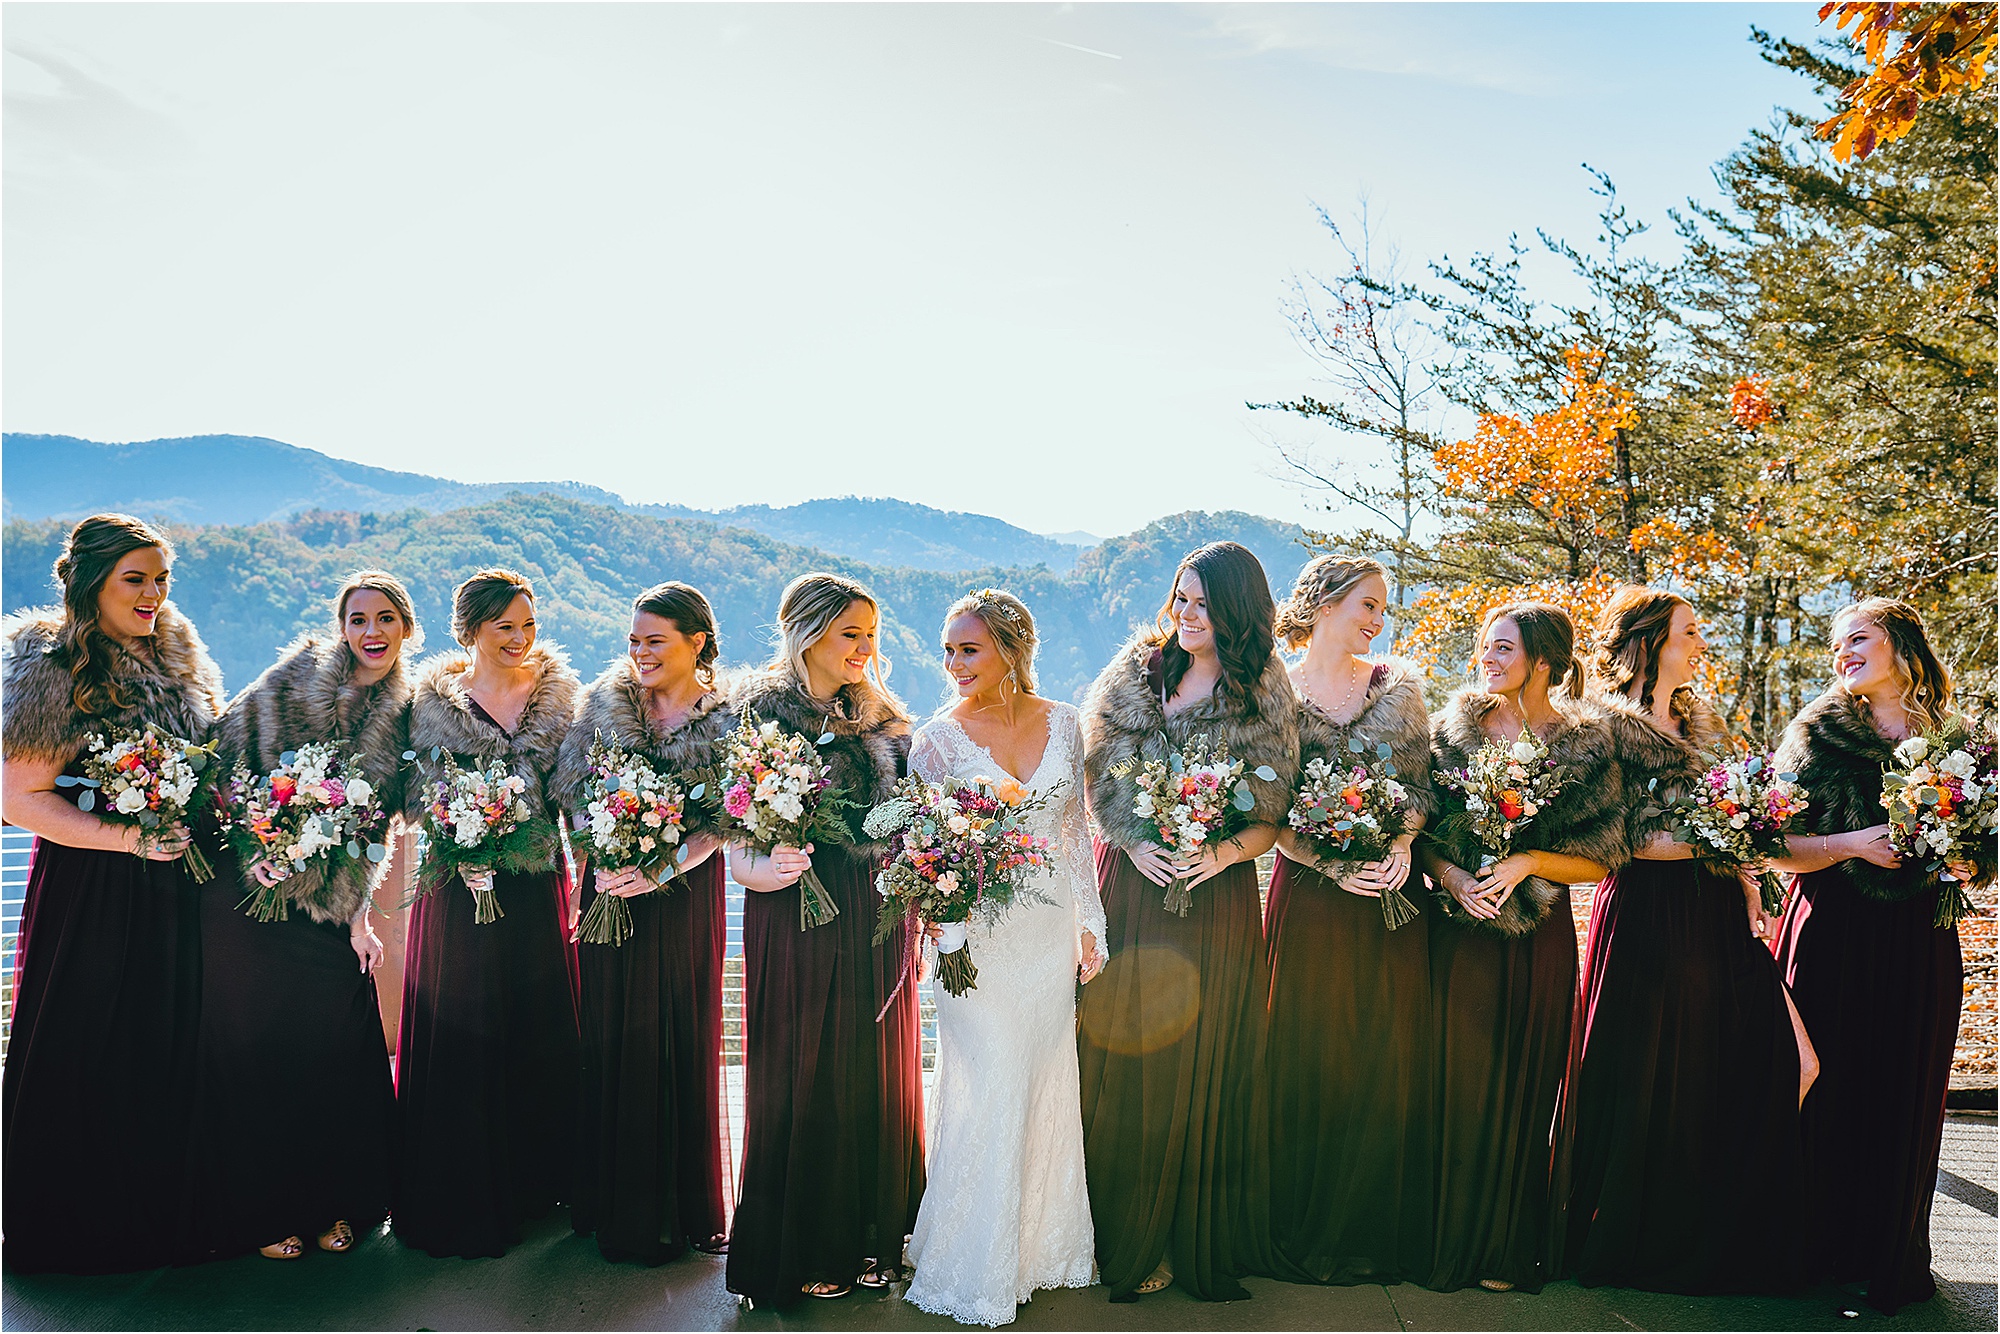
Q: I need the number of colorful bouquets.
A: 11